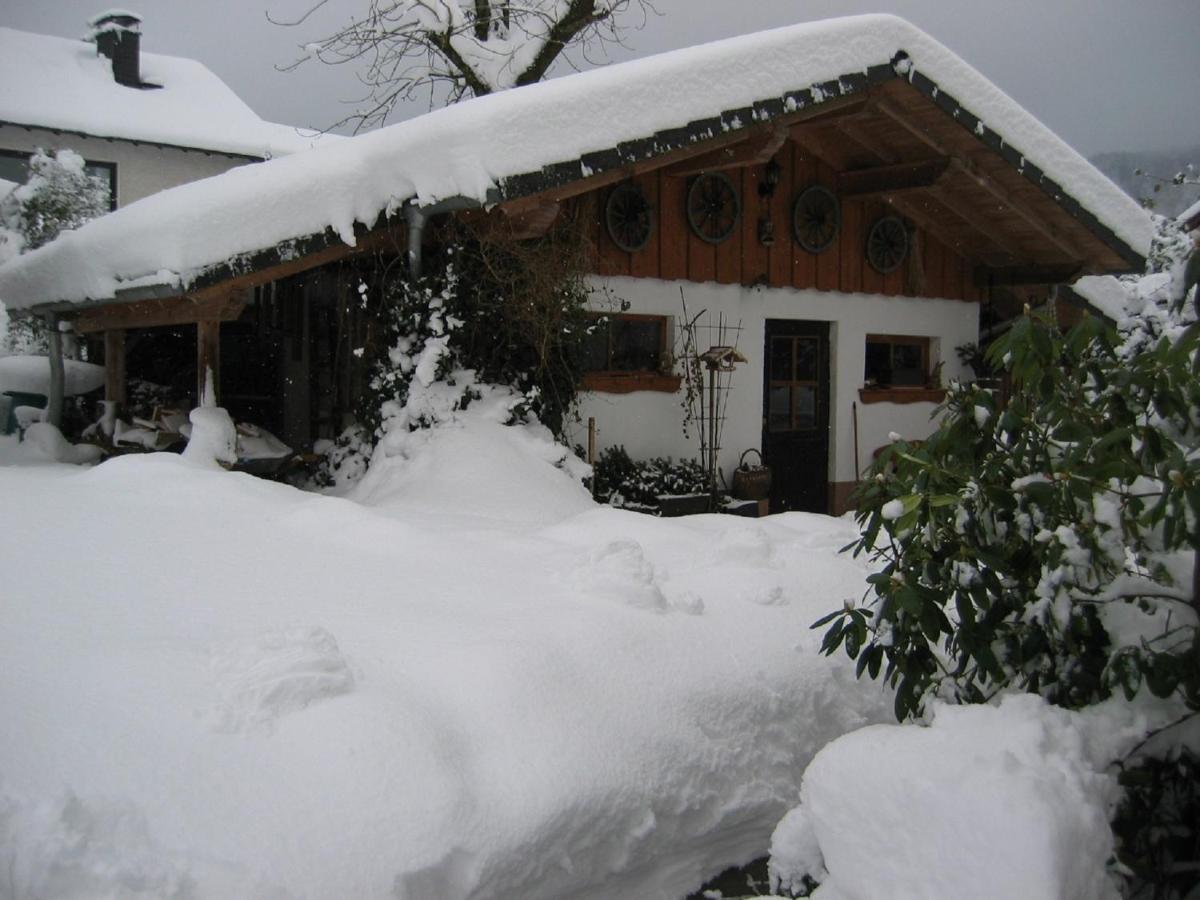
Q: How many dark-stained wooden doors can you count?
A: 1